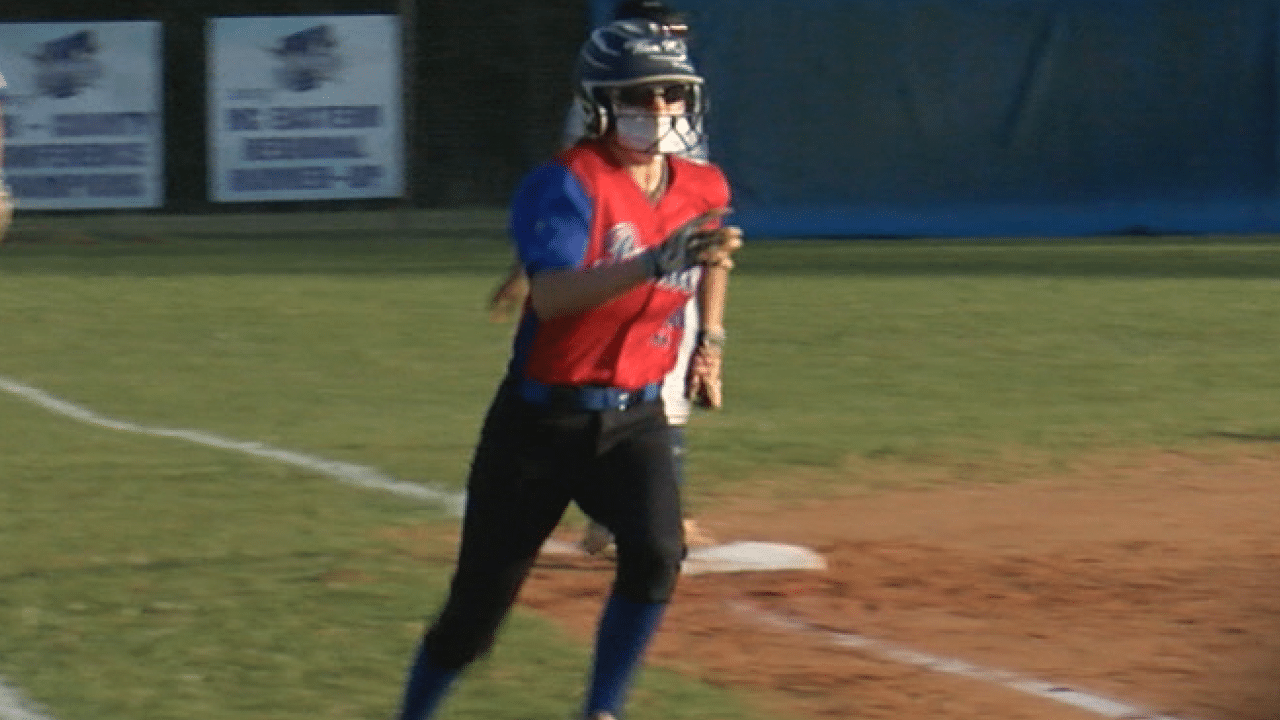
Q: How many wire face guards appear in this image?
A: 1